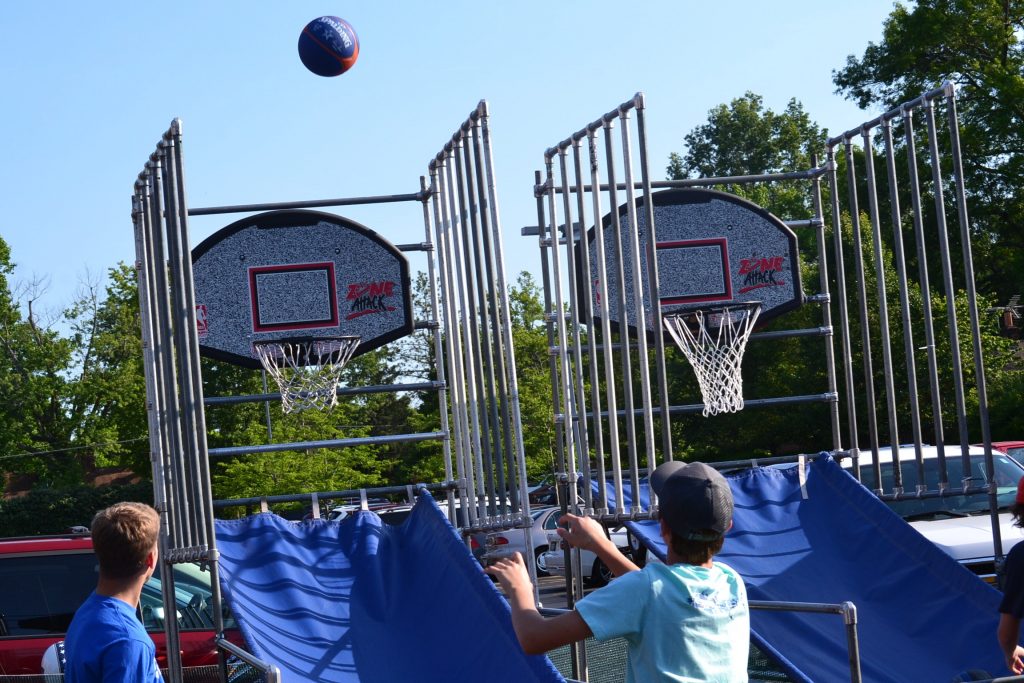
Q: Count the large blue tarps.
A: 2